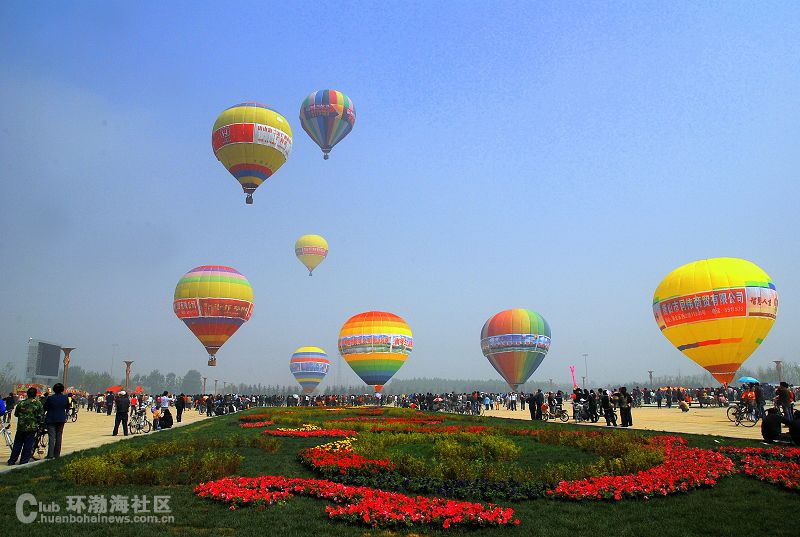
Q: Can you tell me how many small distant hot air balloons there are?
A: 2